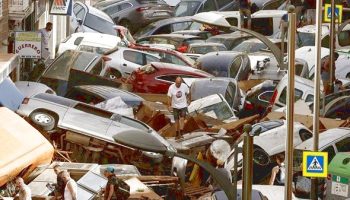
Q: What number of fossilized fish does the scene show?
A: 0